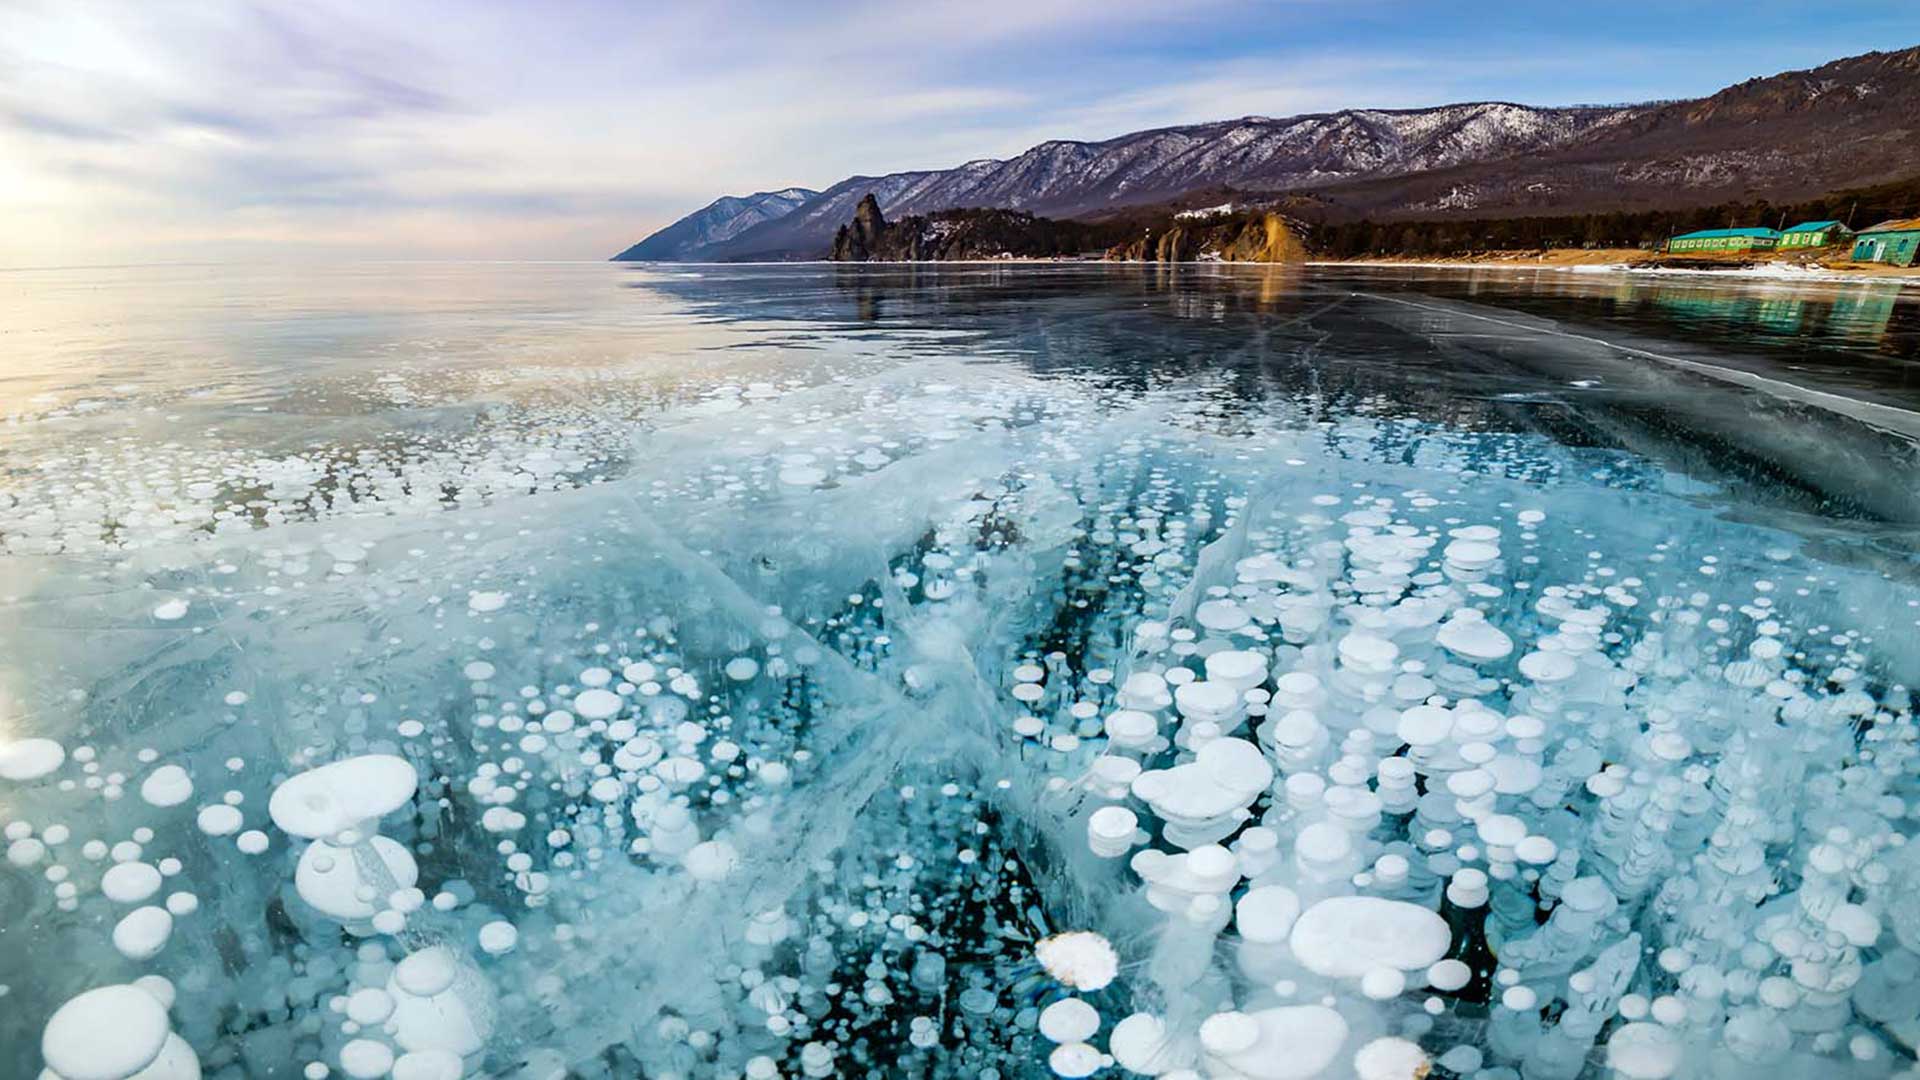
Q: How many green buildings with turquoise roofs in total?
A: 2